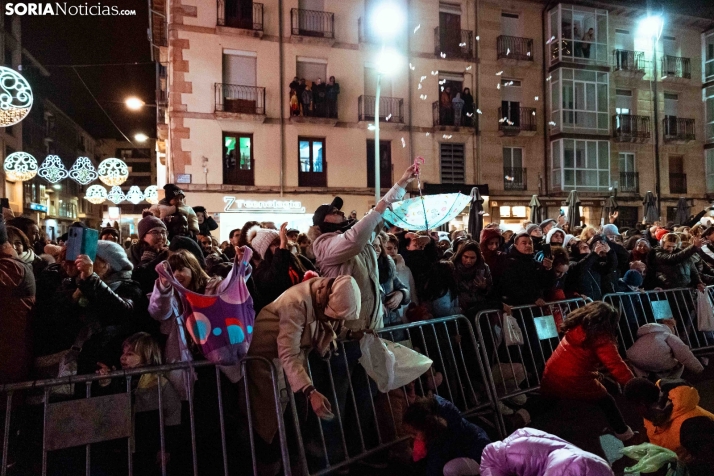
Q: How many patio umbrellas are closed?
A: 6